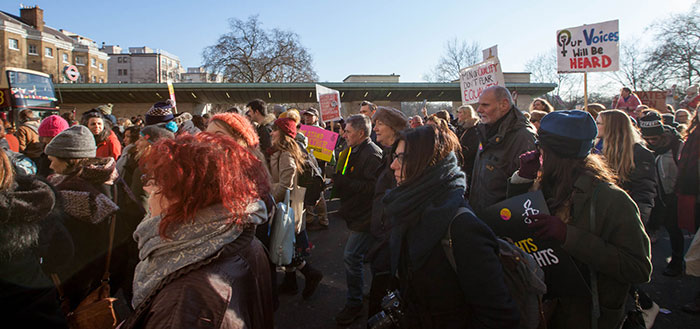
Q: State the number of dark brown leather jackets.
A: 1